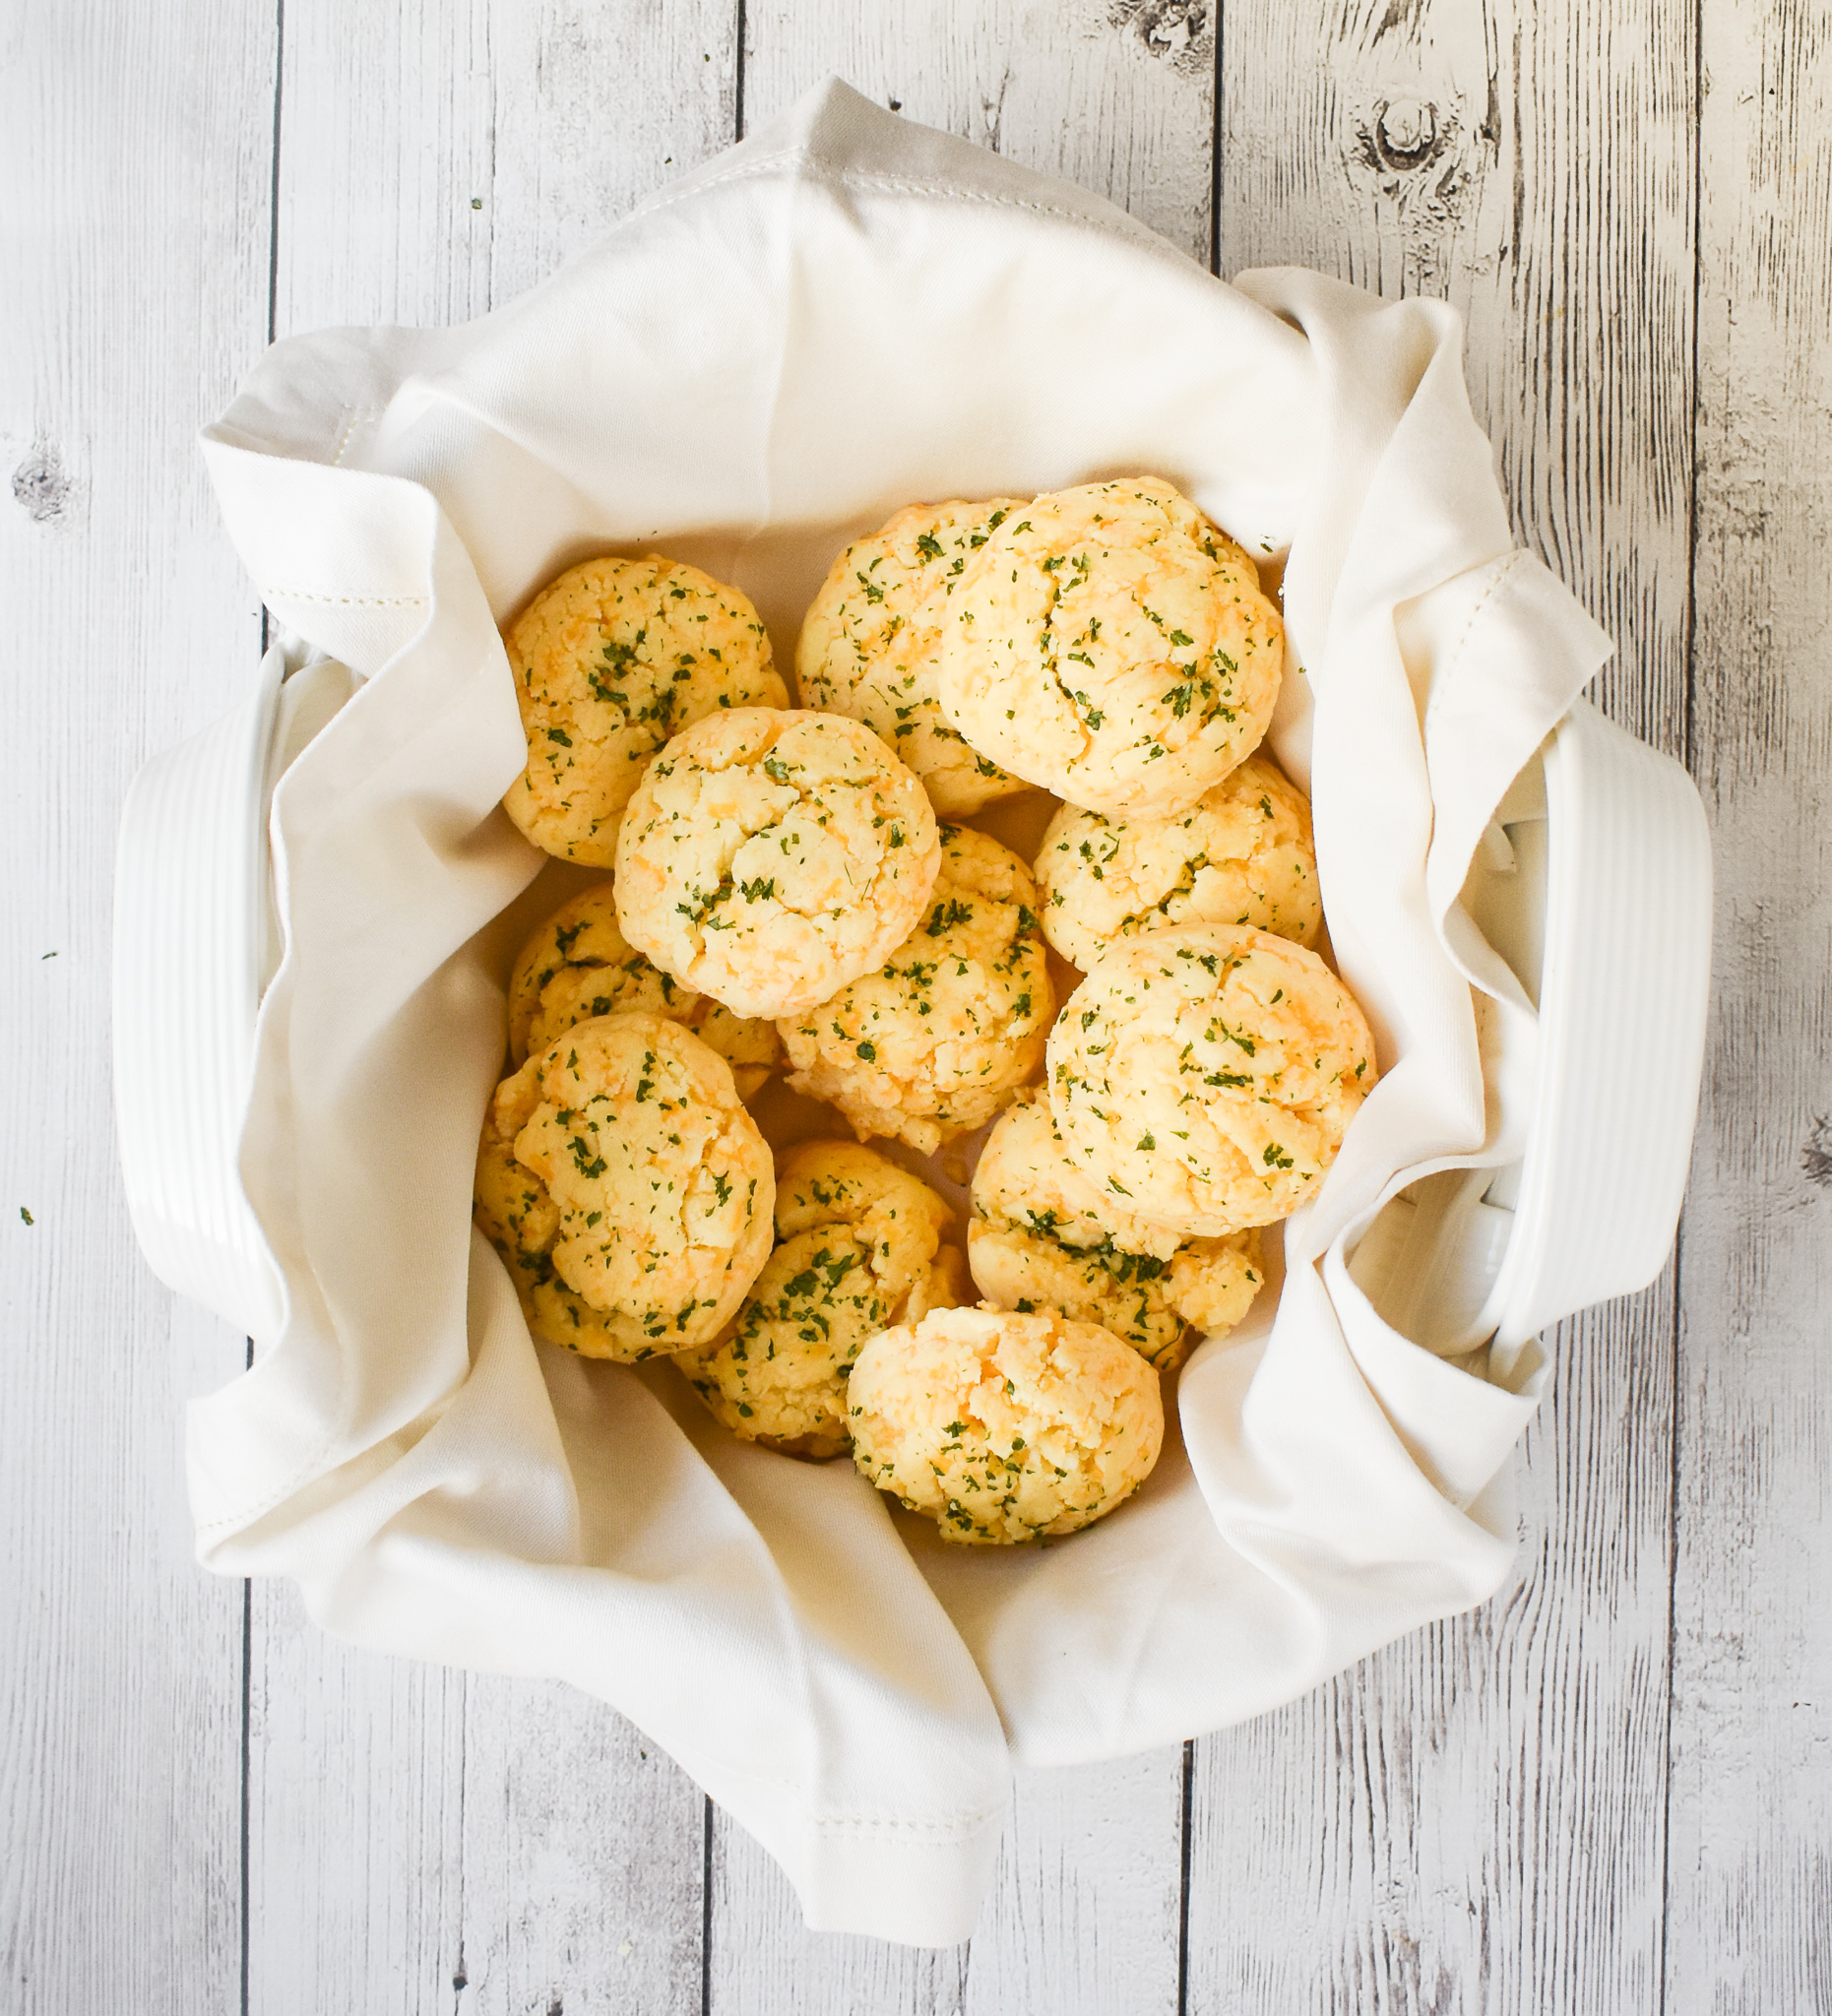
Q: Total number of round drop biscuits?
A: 12